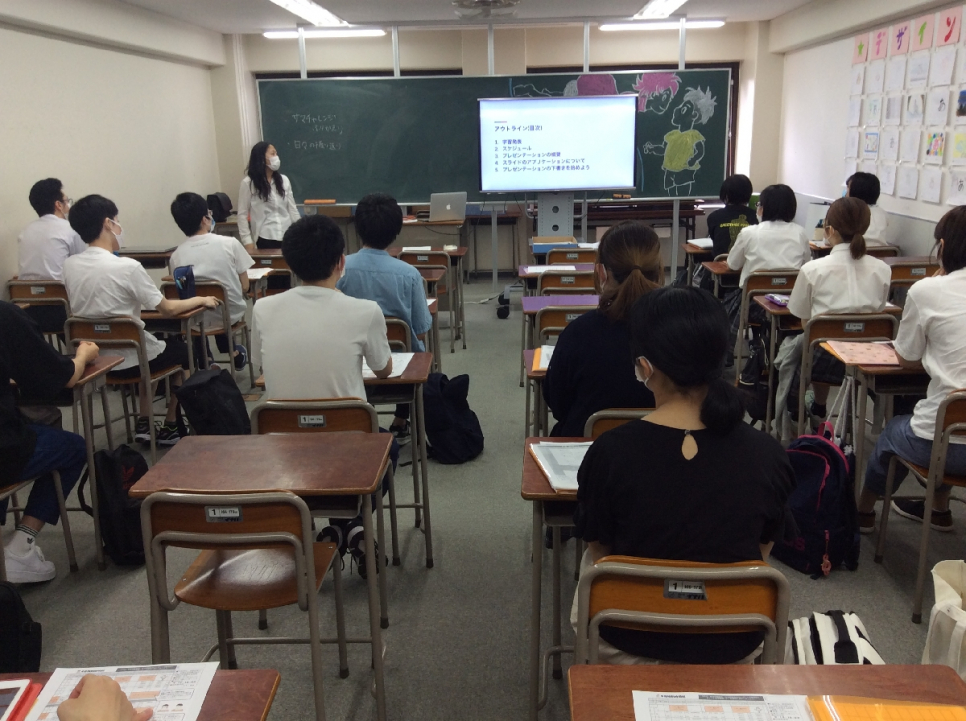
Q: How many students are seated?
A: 13